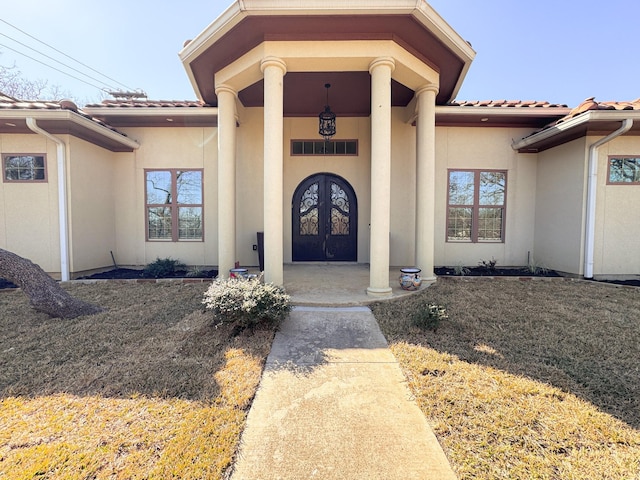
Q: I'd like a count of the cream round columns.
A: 4